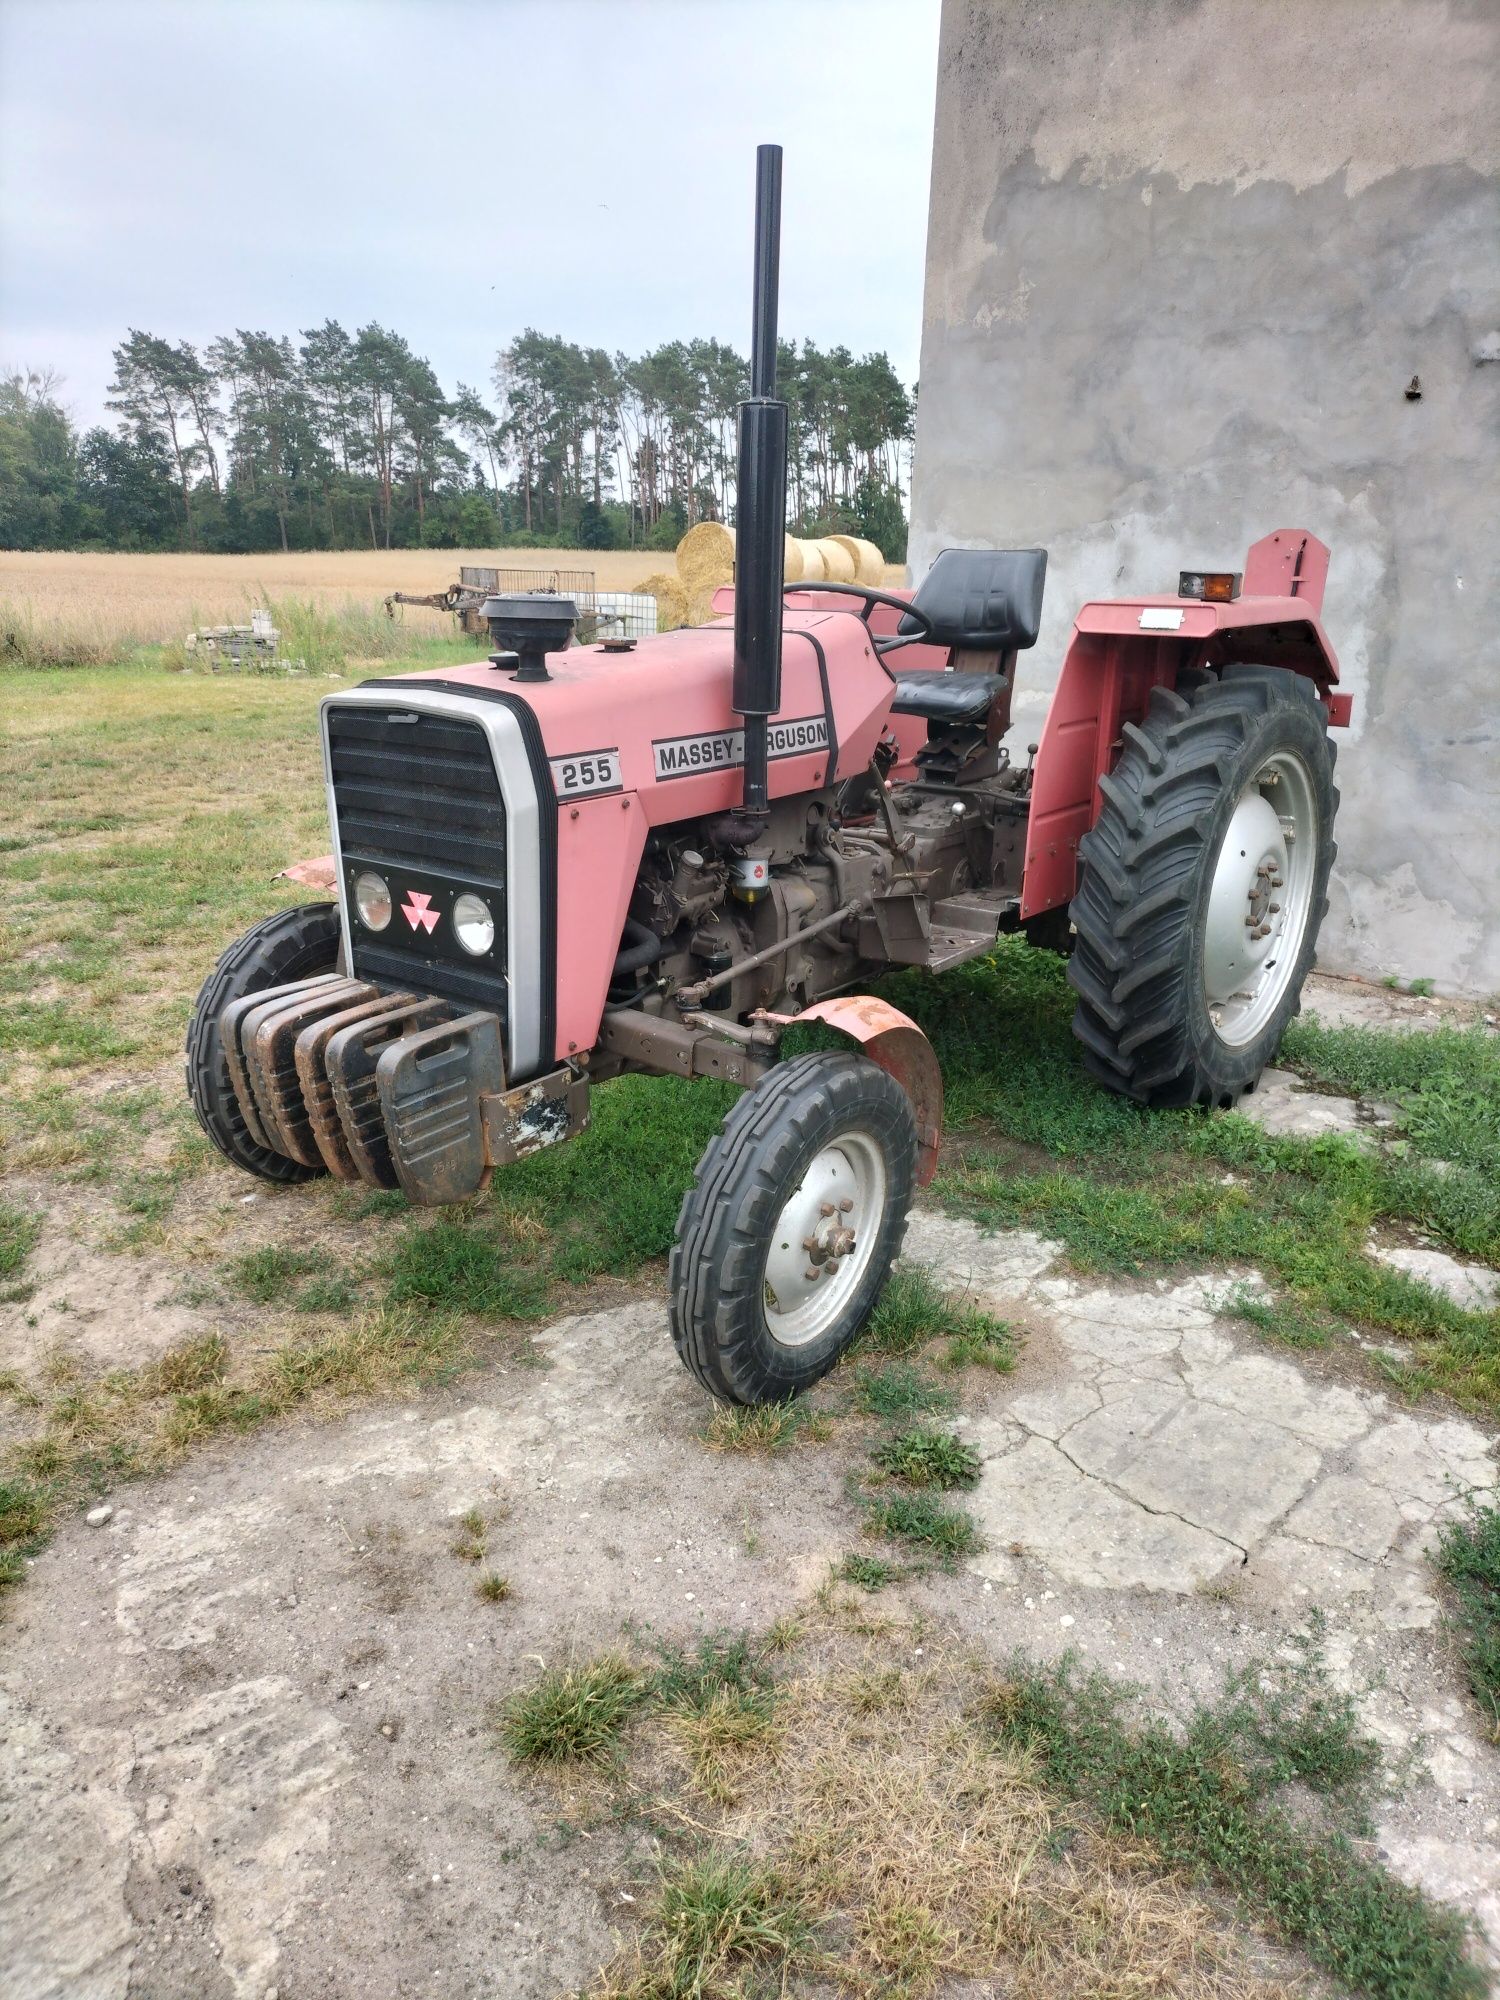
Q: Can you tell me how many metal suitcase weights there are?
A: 6